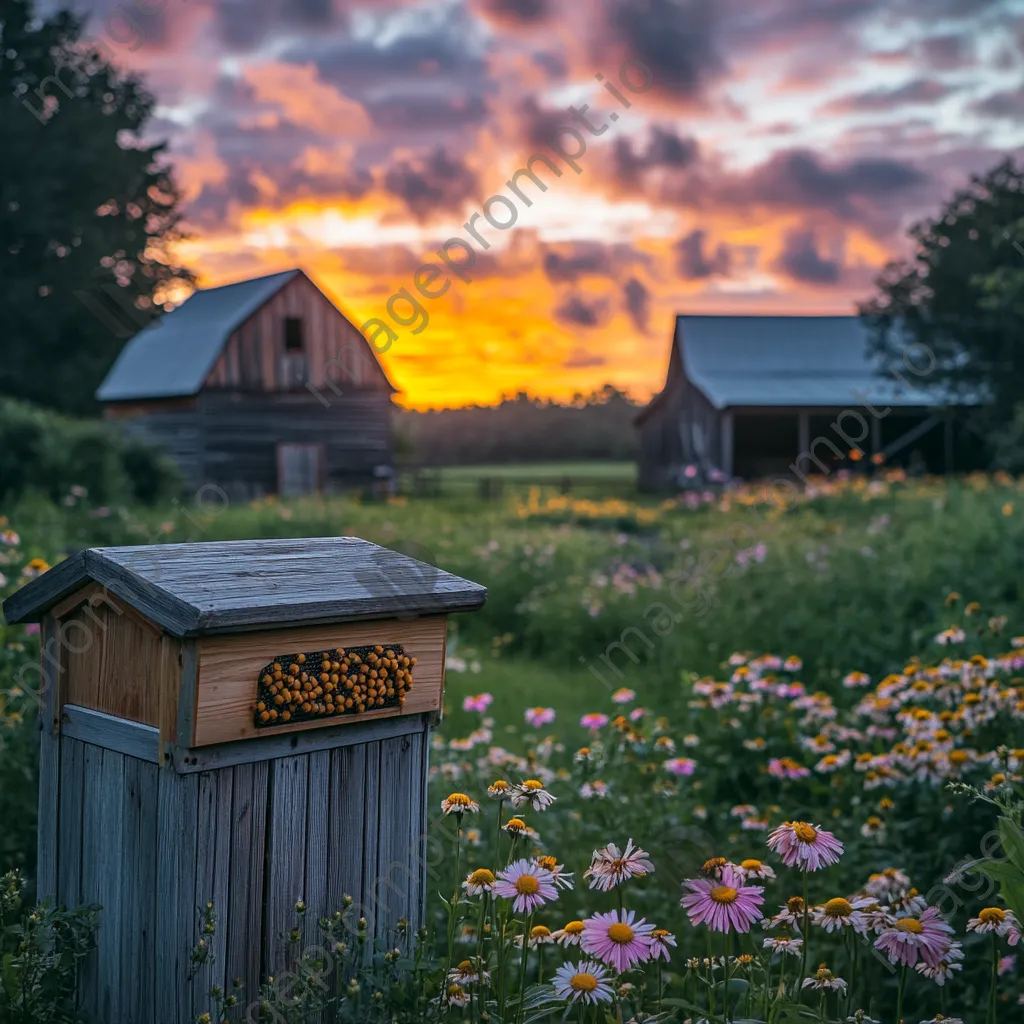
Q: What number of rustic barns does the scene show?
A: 2